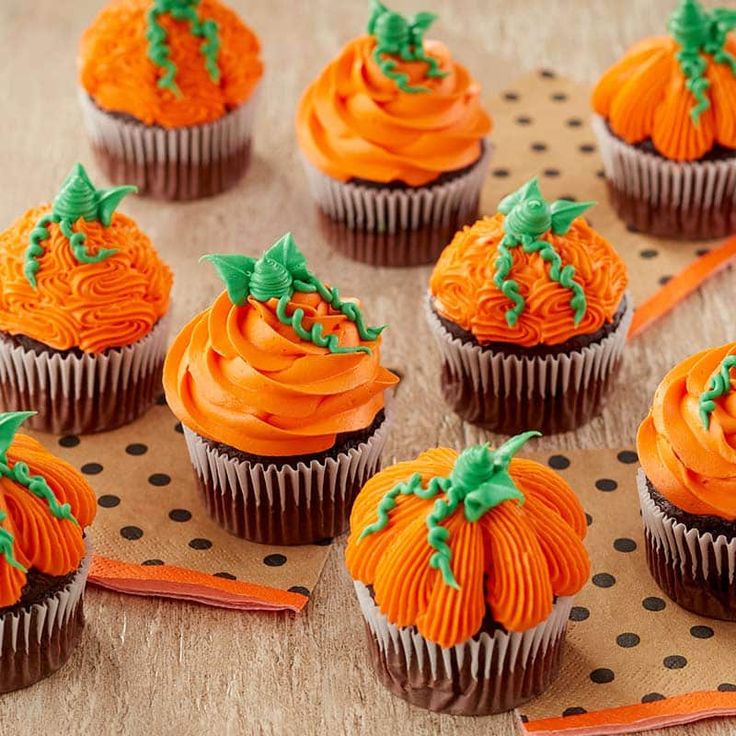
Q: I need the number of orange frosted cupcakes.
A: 9